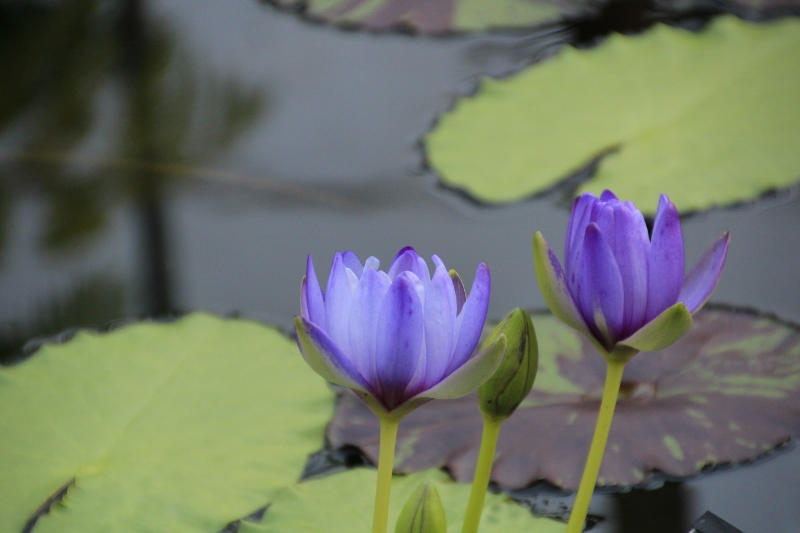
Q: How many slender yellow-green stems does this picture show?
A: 3